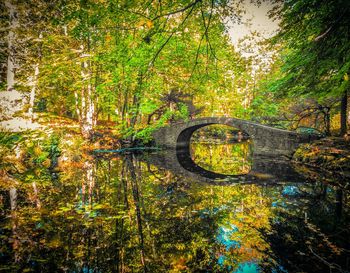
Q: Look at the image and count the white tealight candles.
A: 0